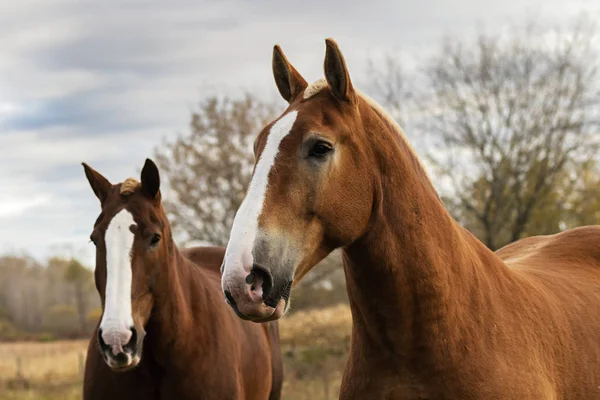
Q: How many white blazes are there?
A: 2